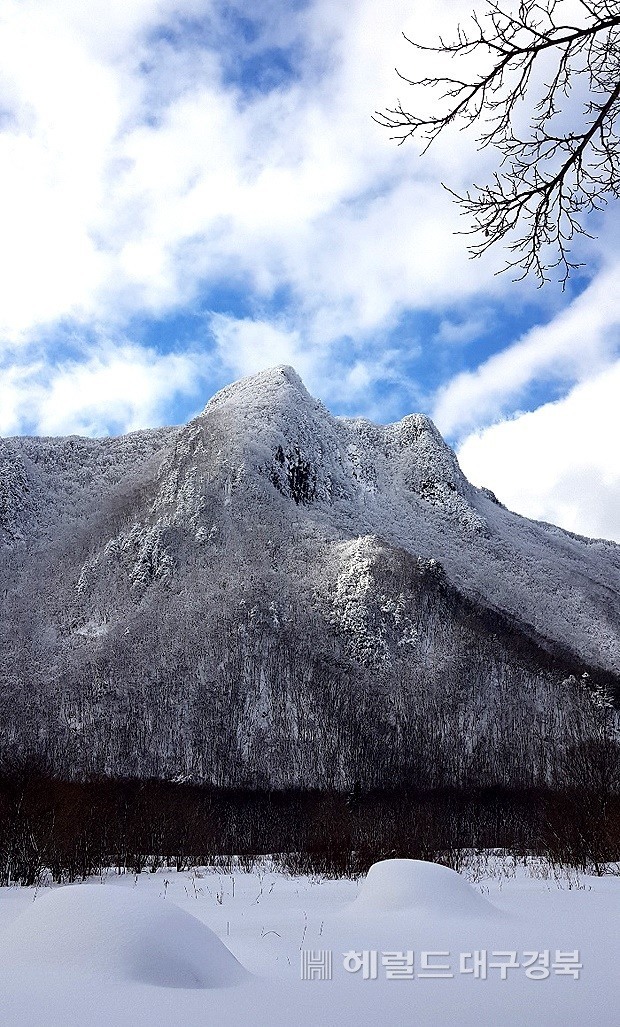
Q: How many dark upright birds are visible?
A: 0